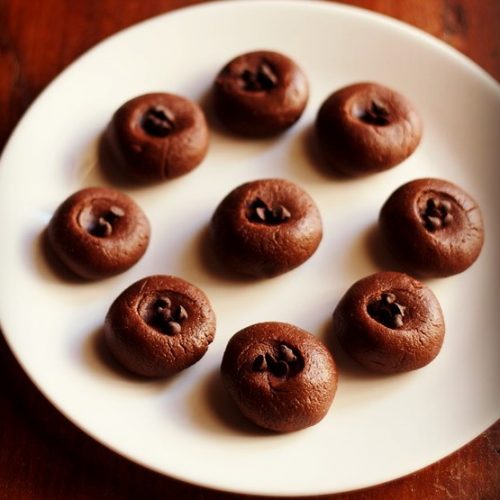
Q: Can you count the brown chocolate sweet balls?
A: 9